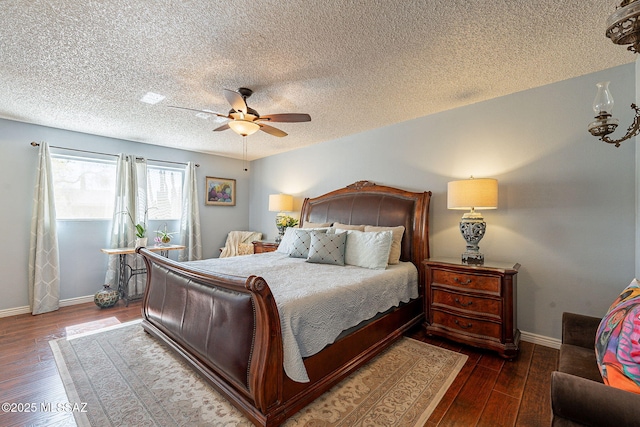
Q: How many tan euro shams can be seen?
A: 3